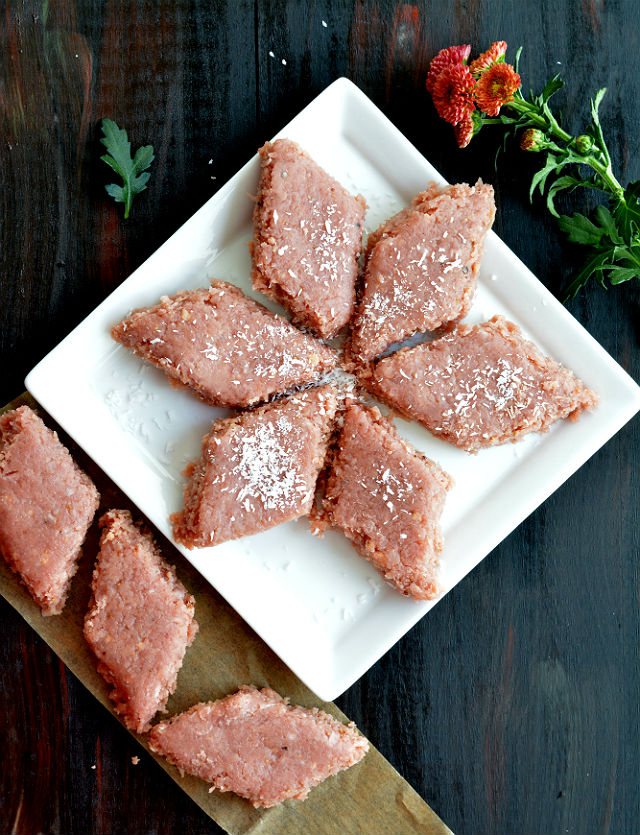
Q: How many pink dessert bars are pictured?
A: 9